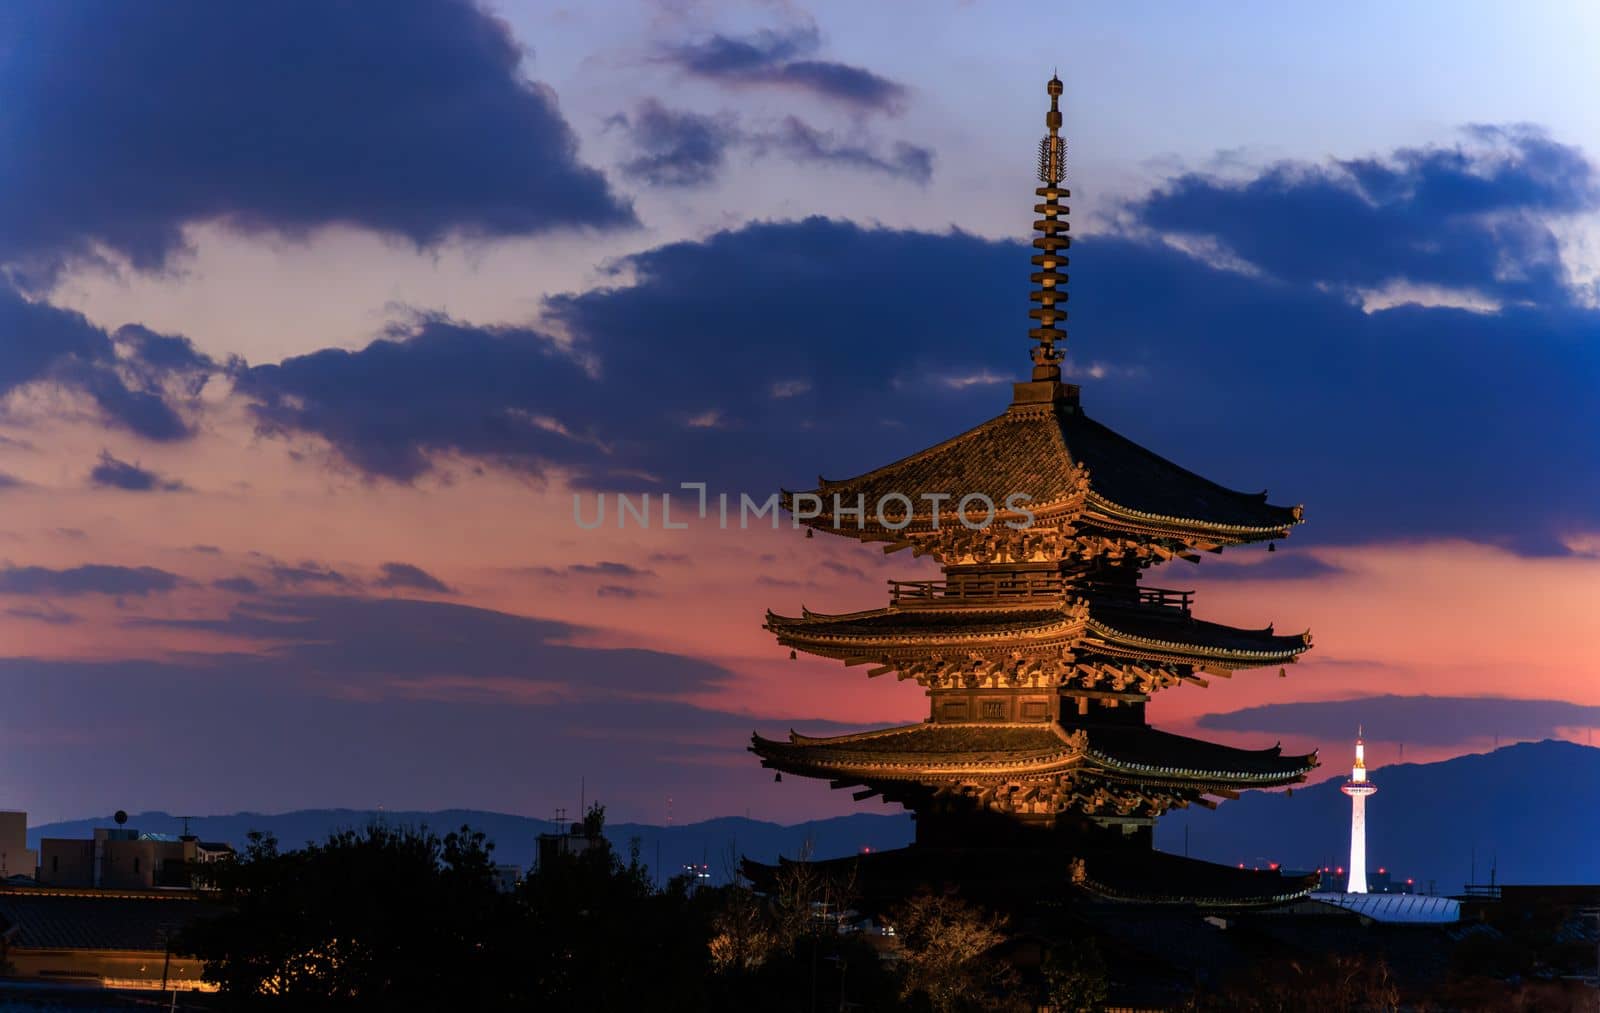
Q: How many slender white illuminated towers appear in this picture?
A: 1